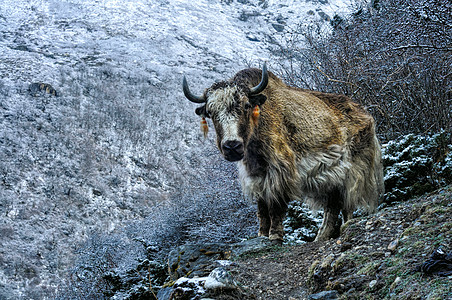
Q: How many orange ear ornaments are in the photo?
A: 2